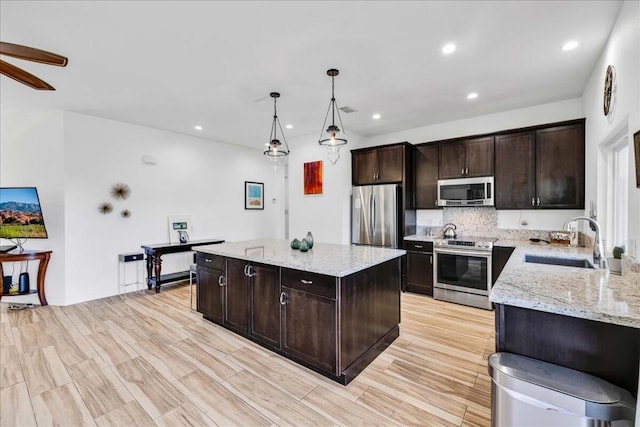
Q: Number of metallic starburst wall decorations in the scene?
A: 3